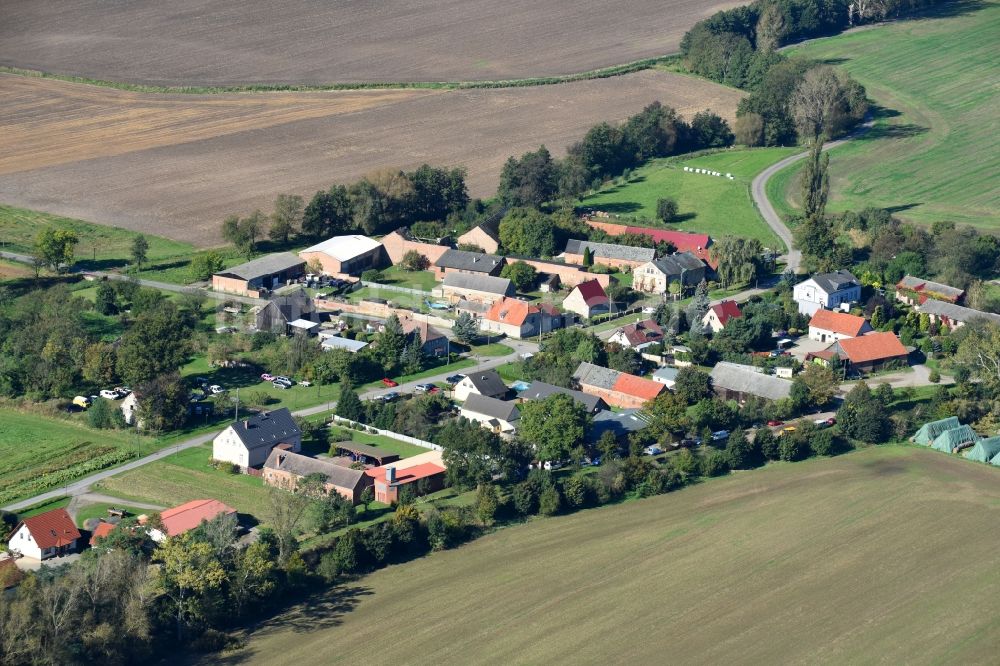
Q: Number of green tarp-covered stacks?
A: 4